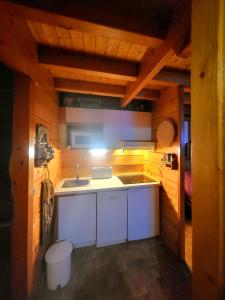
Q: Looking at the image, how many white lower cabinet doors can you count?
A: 3